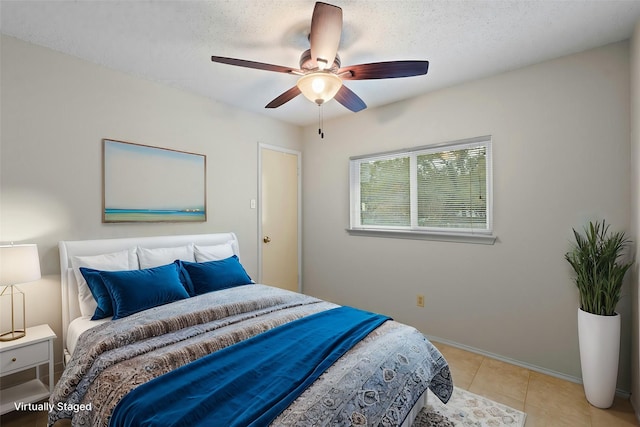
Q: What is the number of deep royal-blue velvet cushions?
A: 3